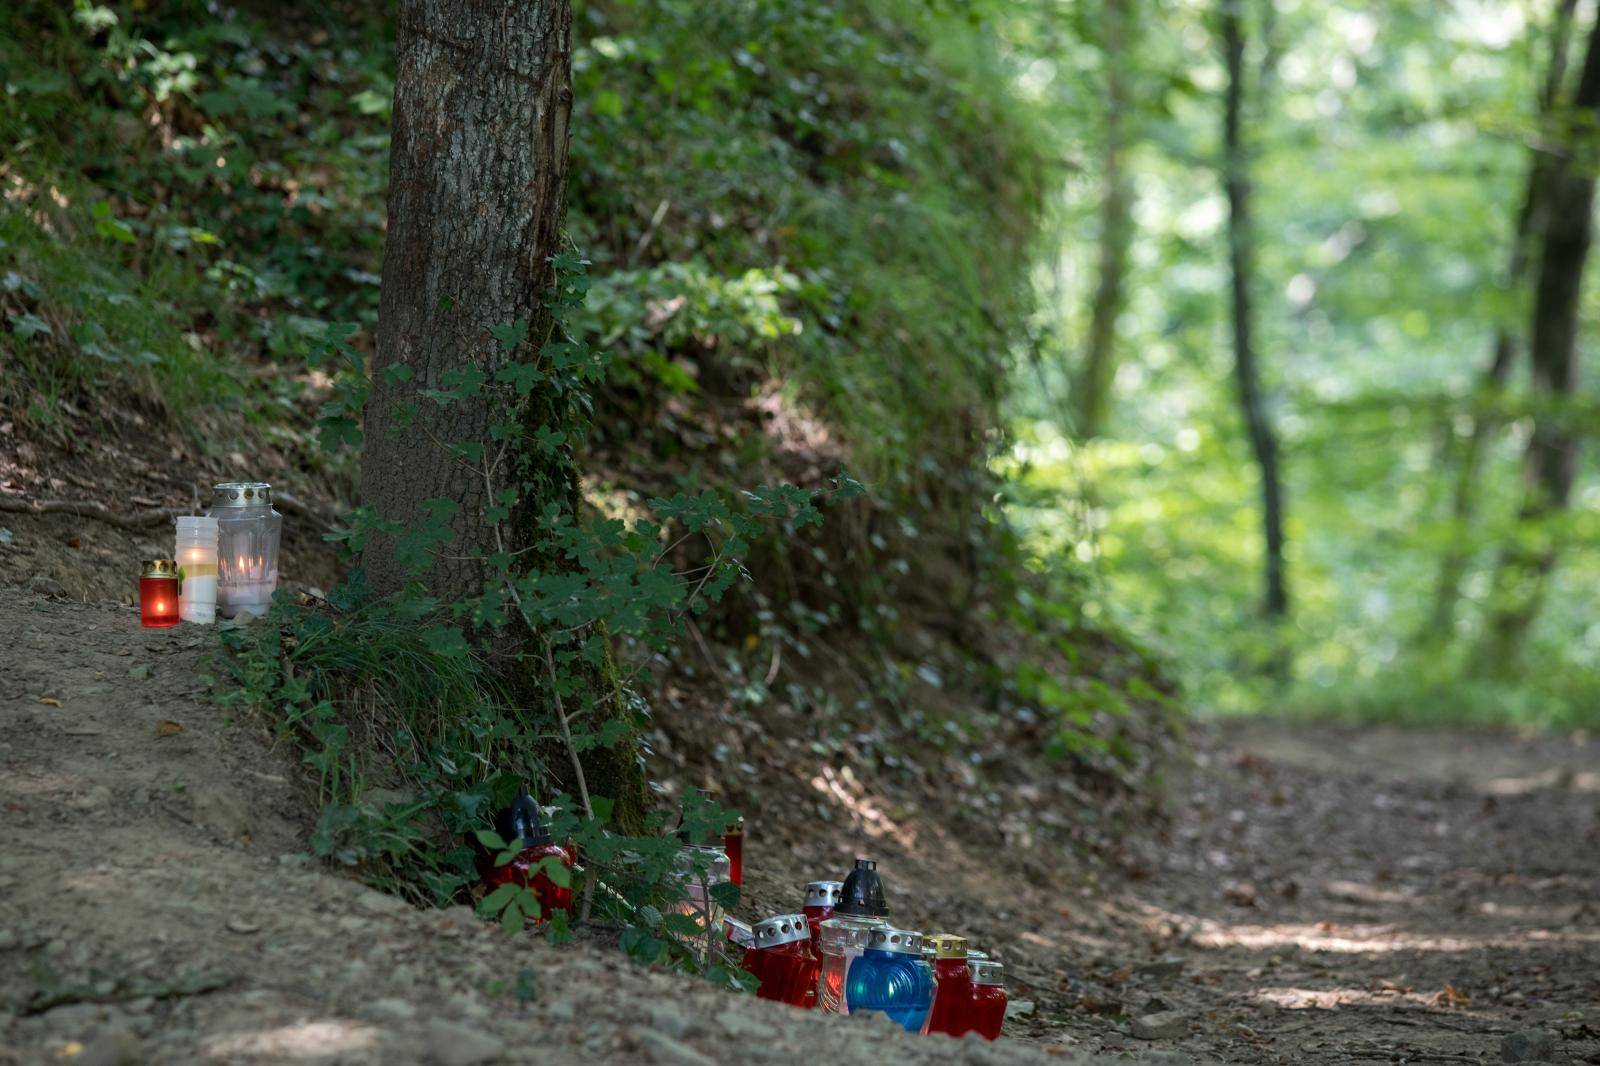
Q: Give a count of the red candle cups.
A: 7